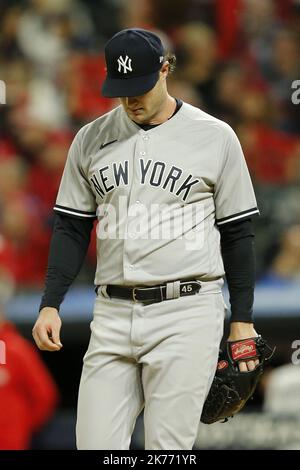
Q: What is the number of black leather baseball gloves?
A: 1